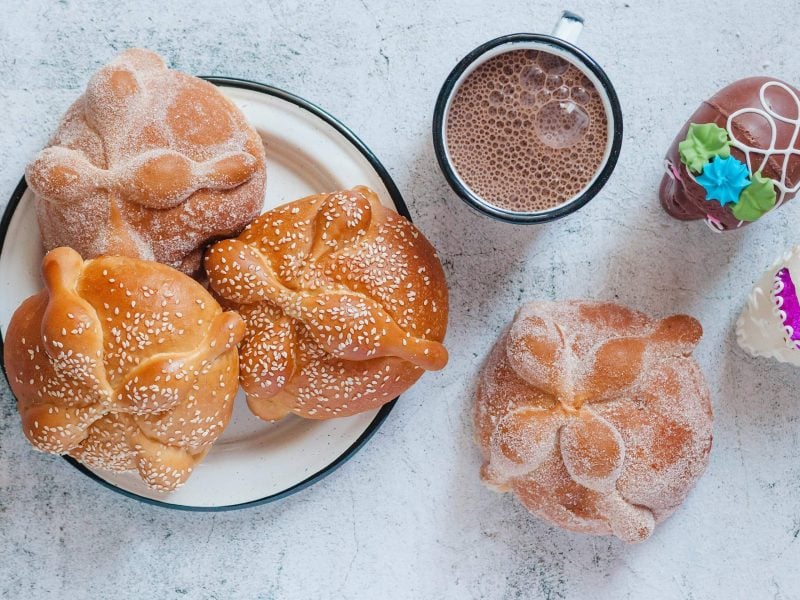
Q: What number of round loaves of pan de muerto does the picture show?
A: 4